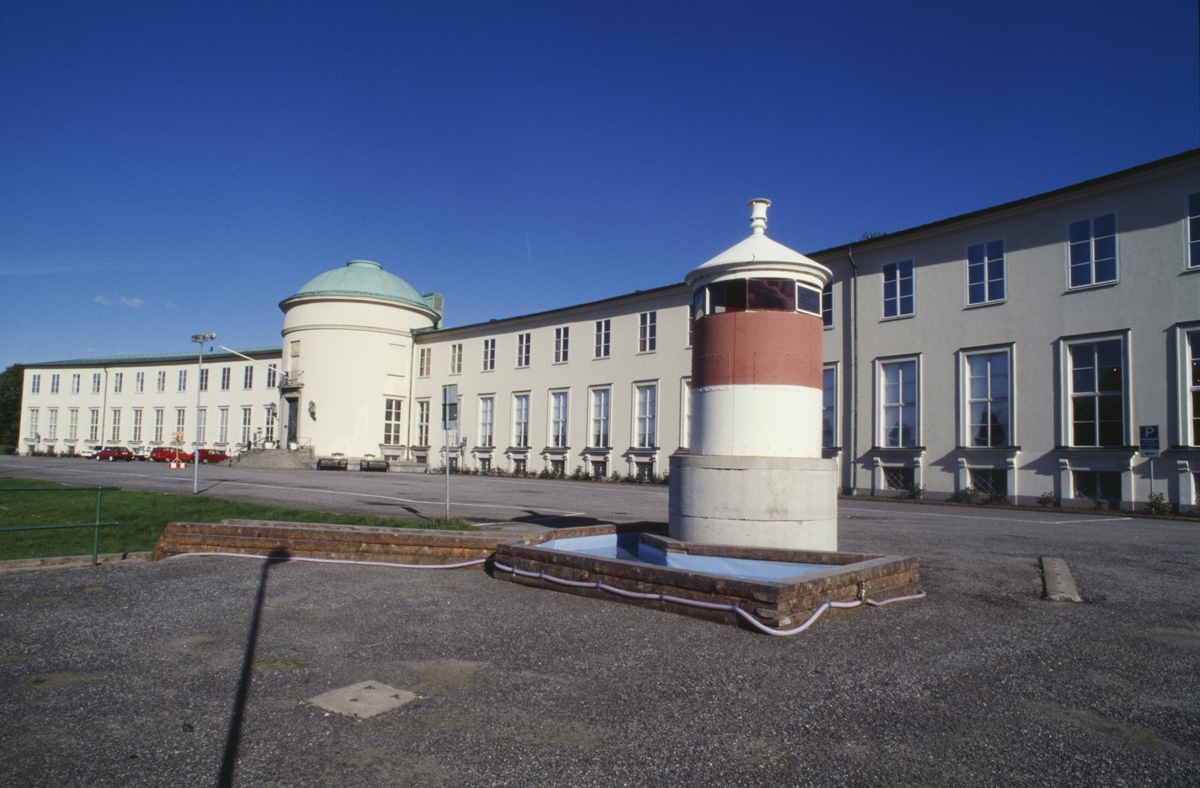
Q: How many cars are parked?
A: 5